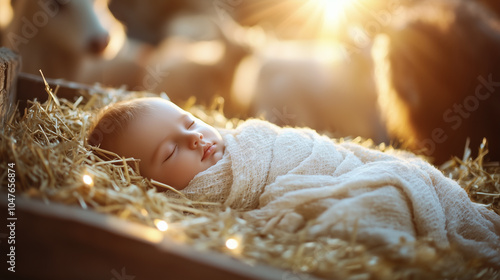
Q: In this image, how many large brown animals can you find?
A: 1